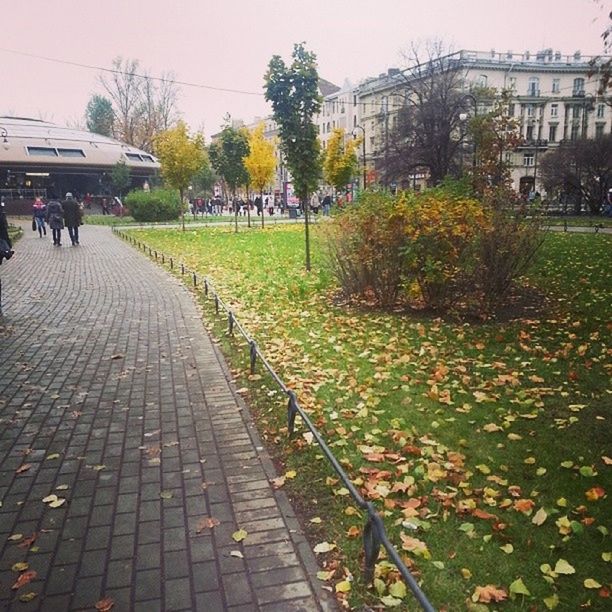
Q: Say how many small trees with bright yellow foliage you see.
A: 3